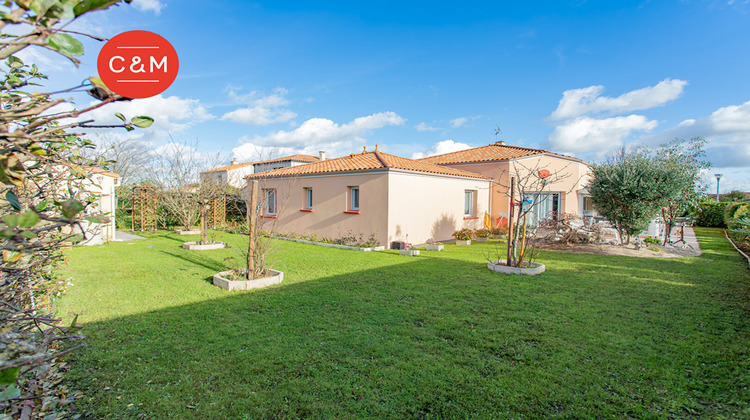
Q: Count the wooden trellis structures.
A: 2